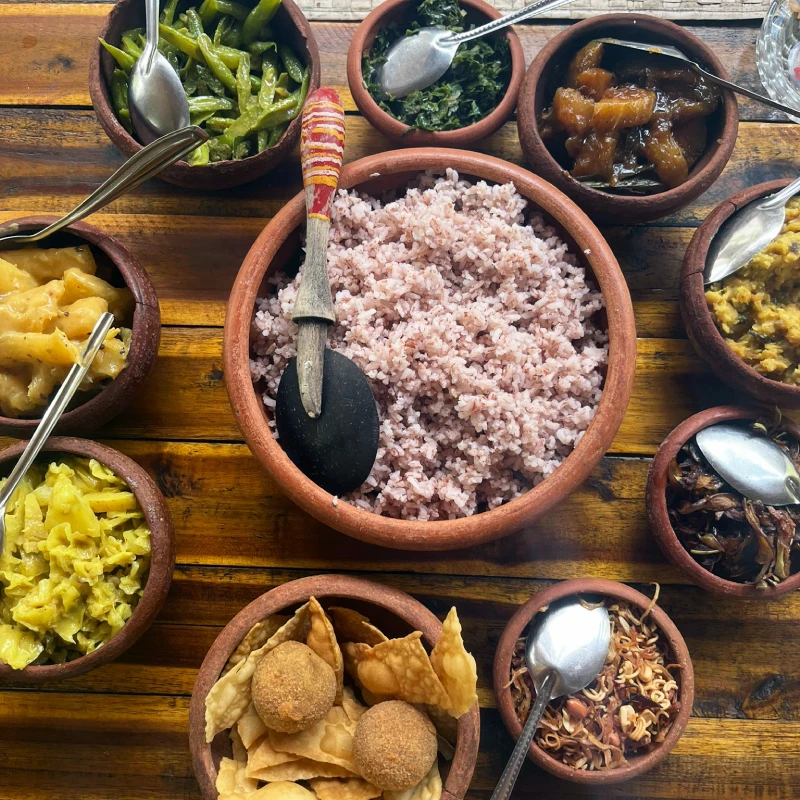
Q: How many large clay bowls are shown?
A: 1